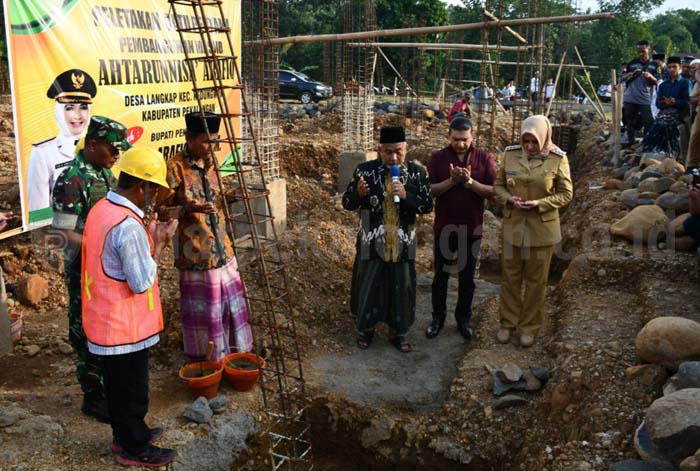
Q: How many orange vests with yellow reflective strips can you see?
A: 1